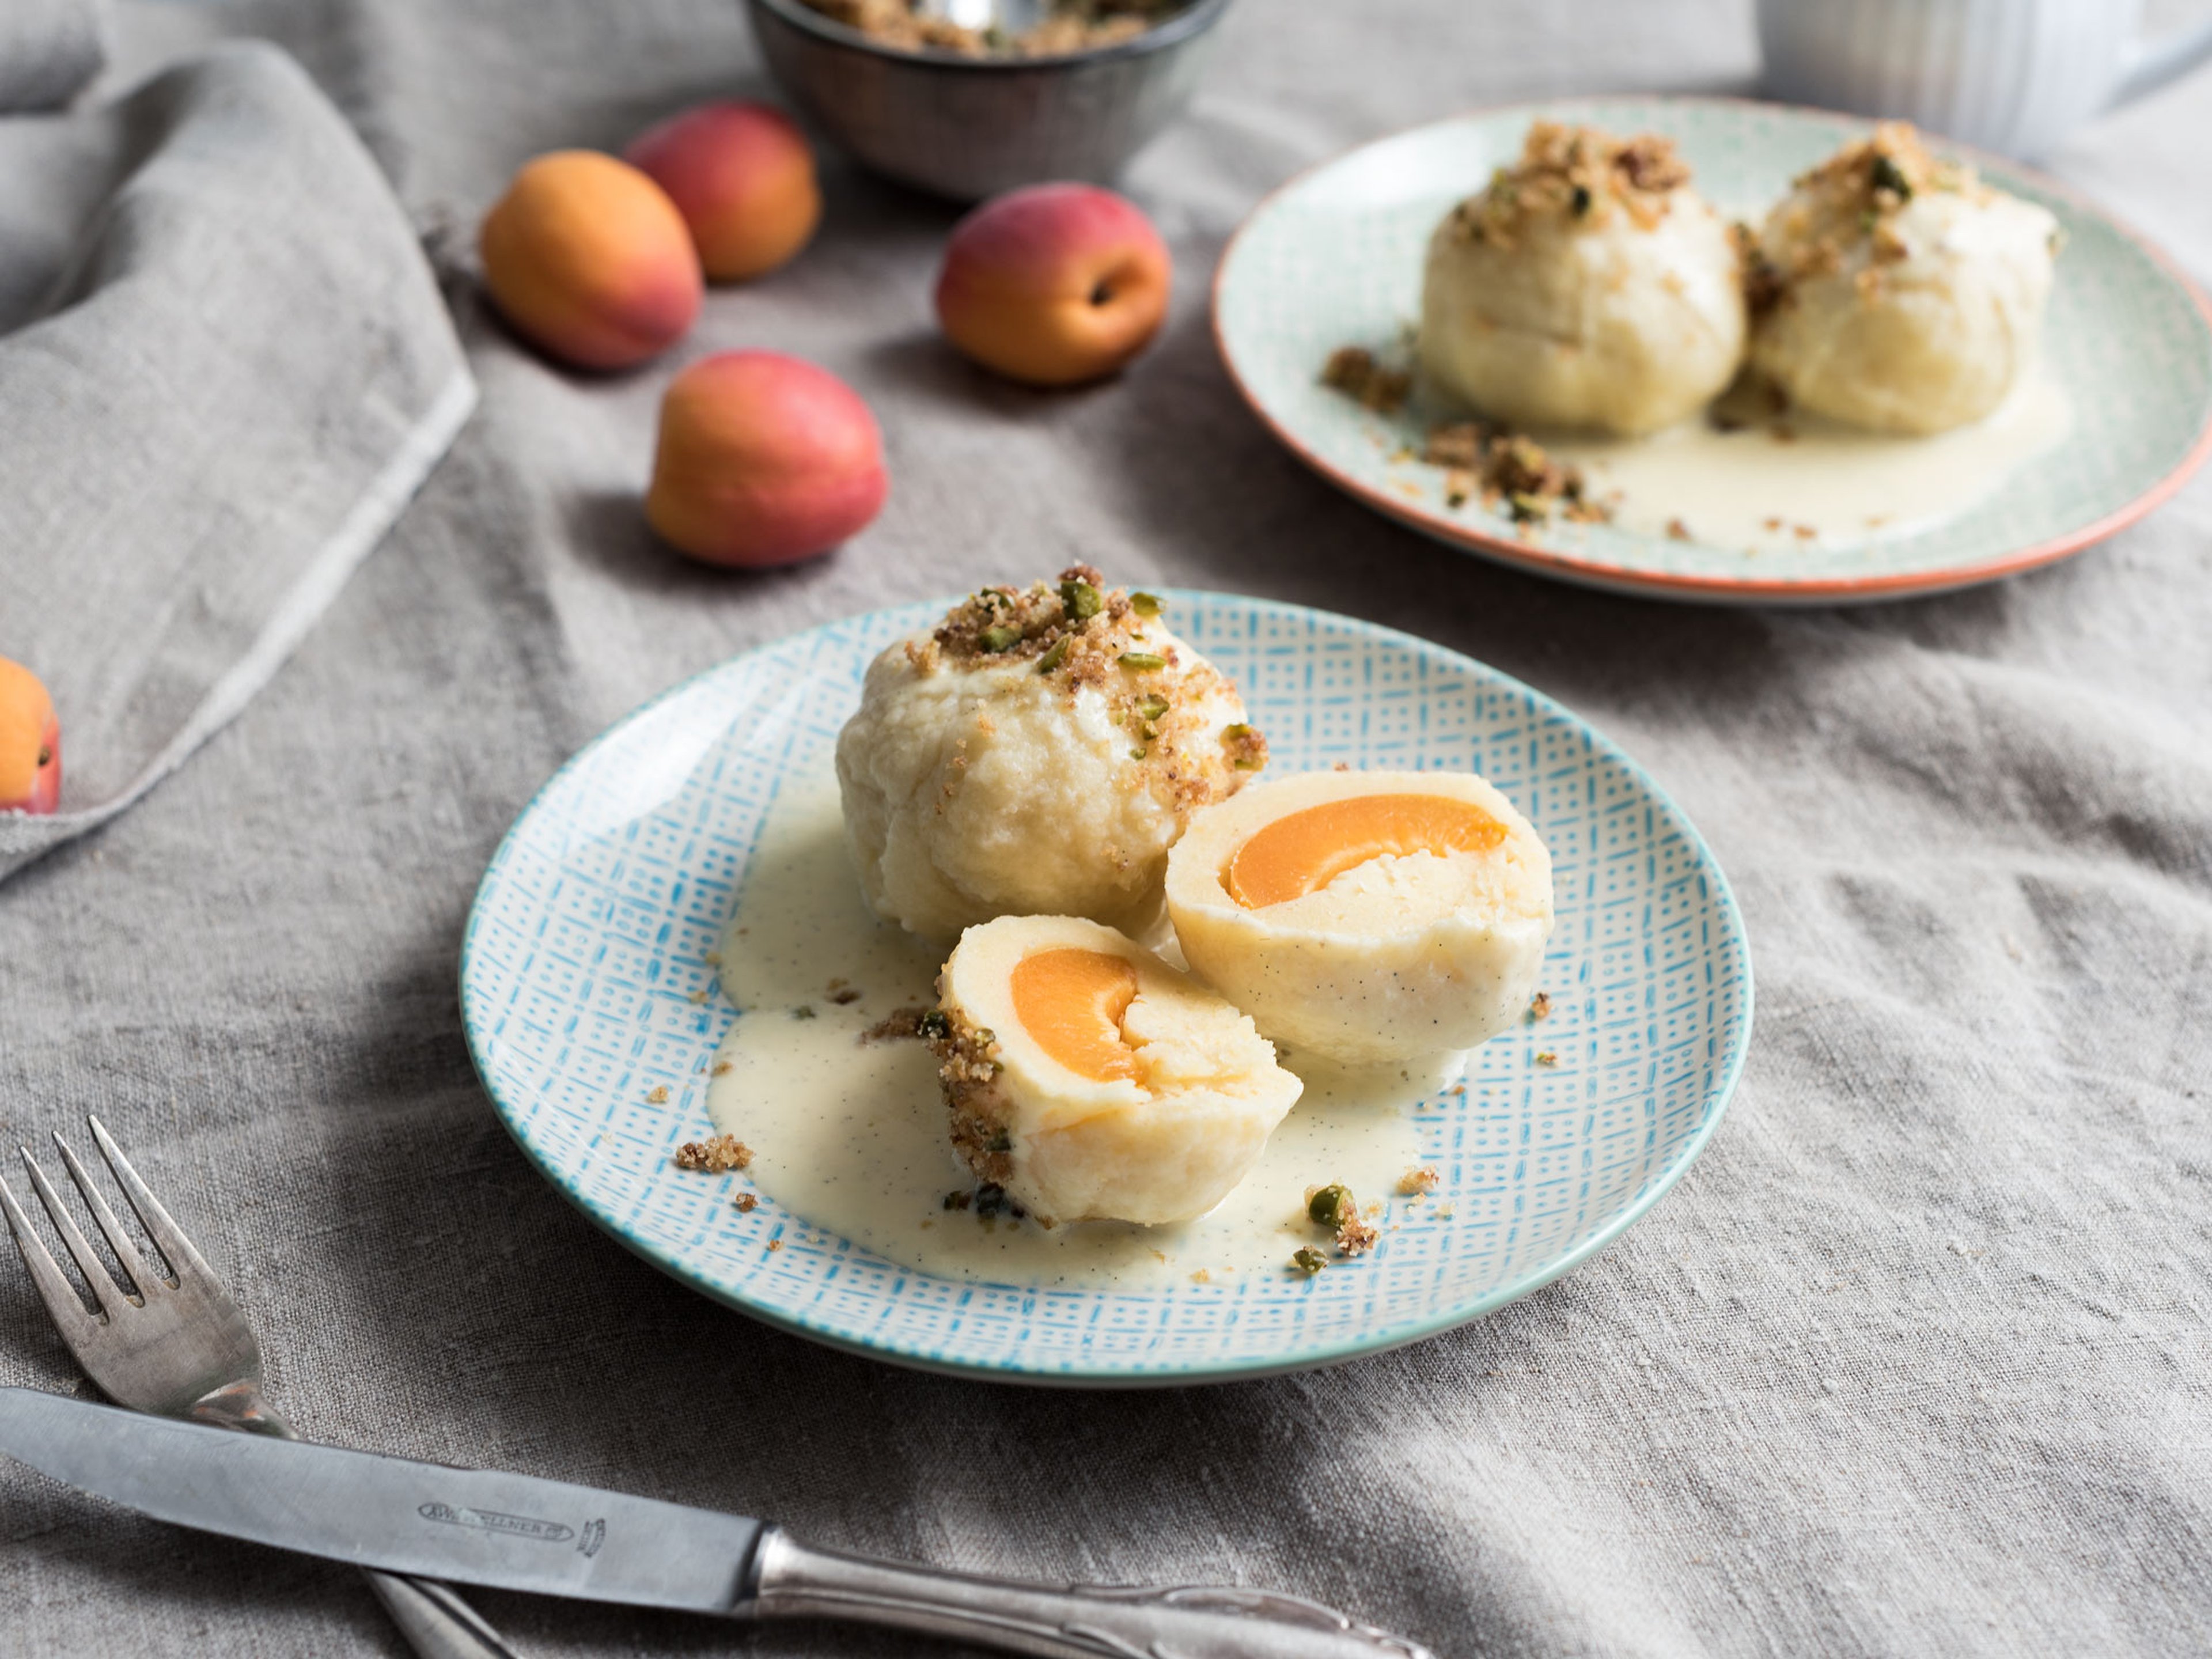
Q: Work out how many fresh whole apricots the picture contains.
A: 5